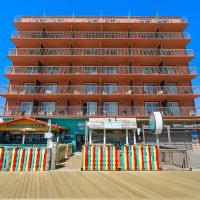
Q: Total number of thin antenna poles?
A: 5